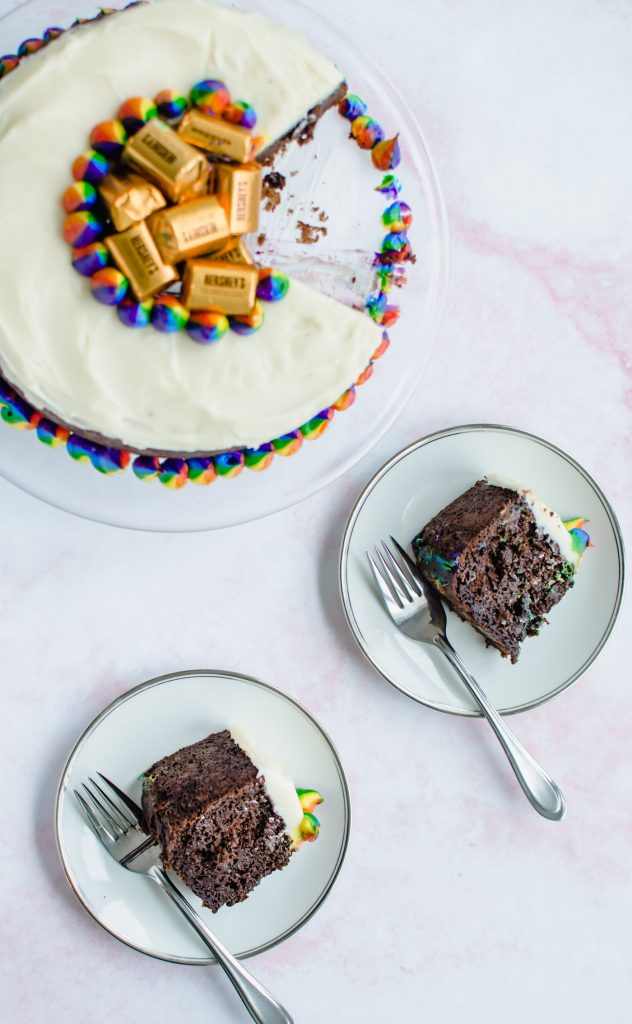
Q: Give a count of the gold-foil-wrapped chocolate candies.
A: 8